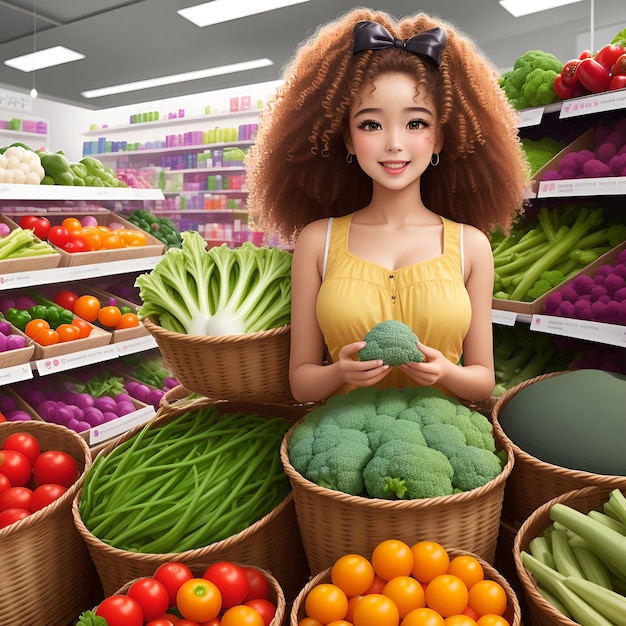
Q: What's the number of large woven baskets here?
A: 8